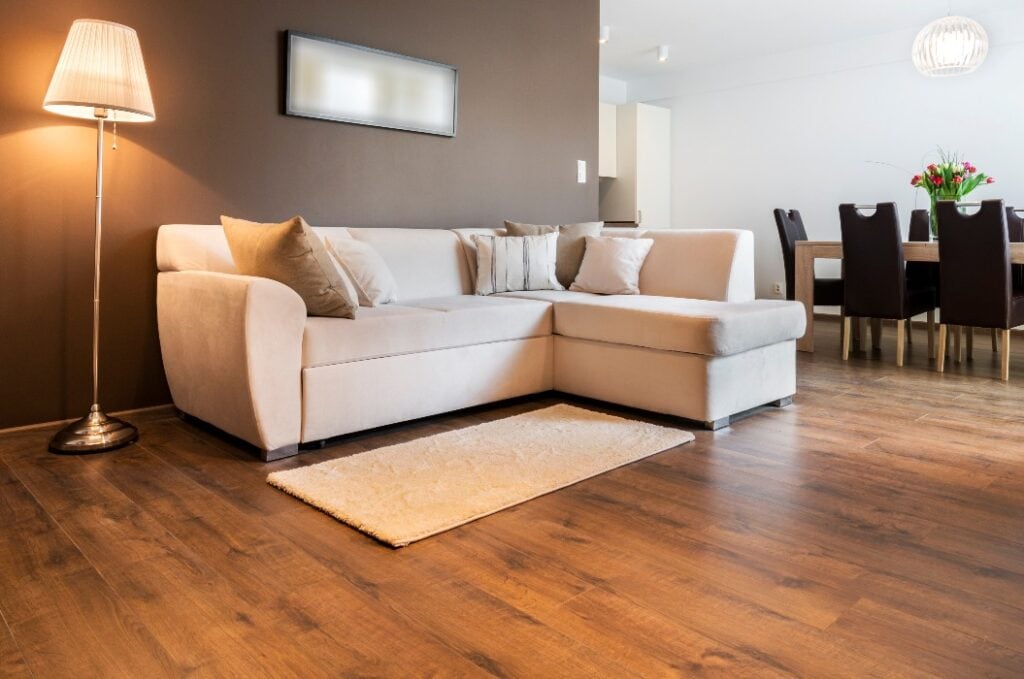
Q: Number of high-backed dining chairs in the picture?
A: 5